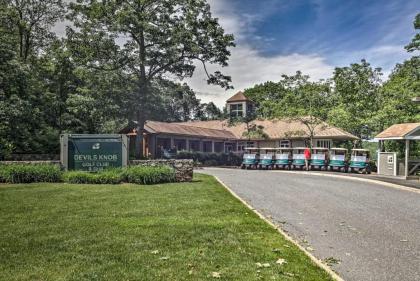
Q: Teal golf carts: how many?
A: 7